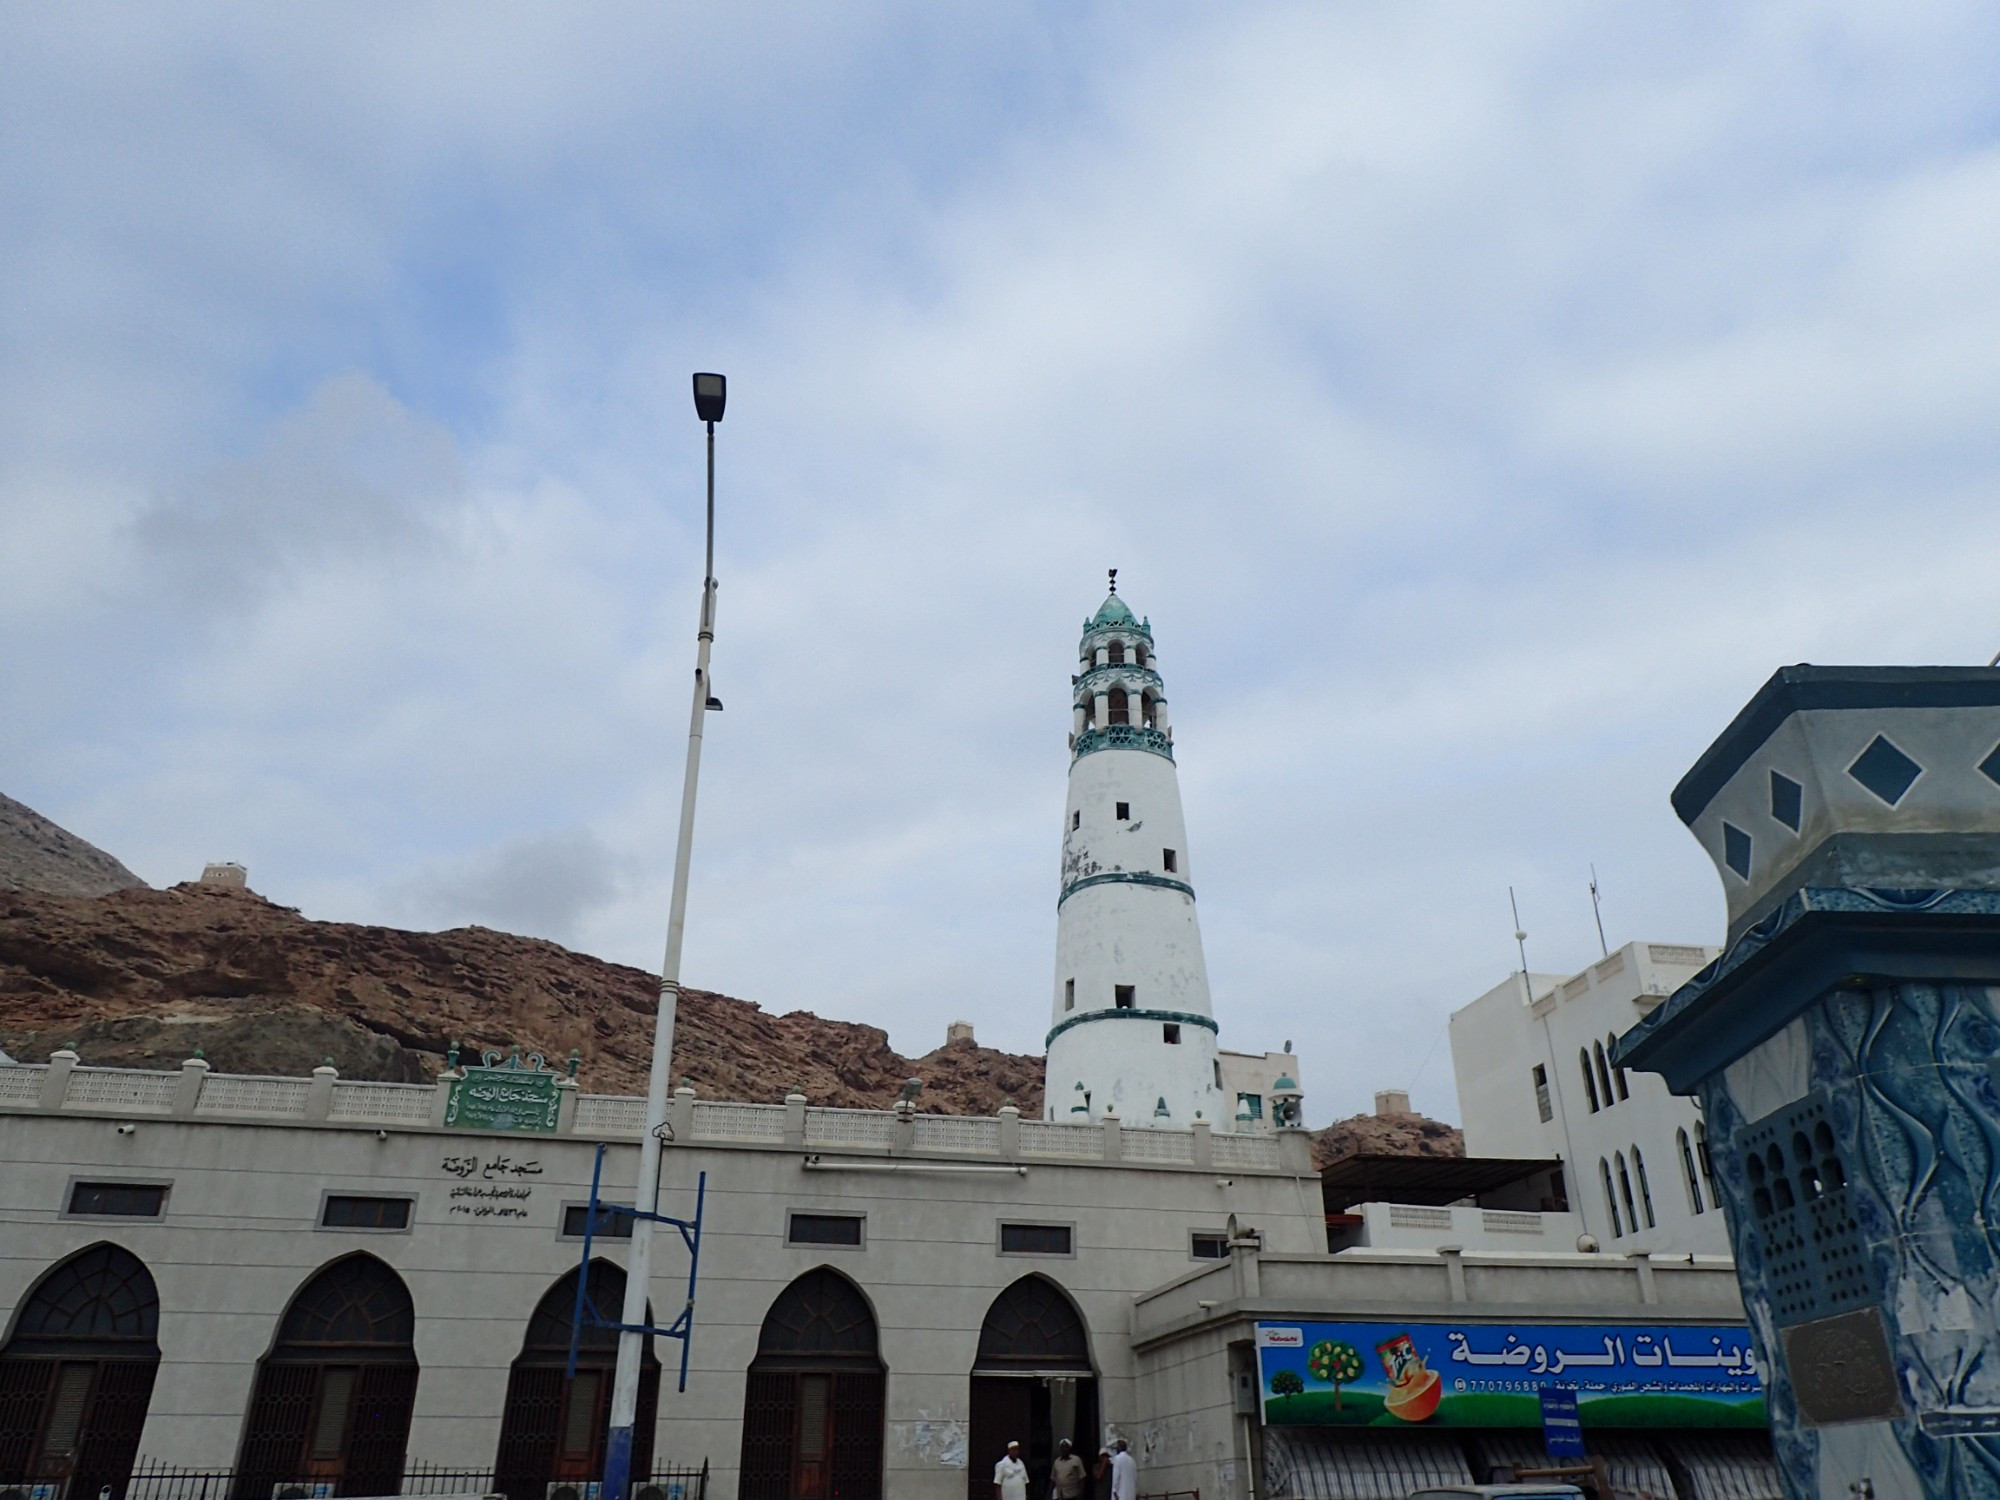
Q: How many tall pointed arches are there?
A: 5